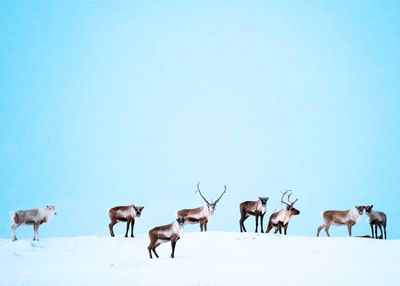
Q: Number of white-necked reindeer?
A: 8